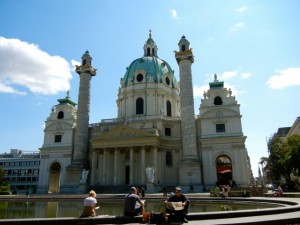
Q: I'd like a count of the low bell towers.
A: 2